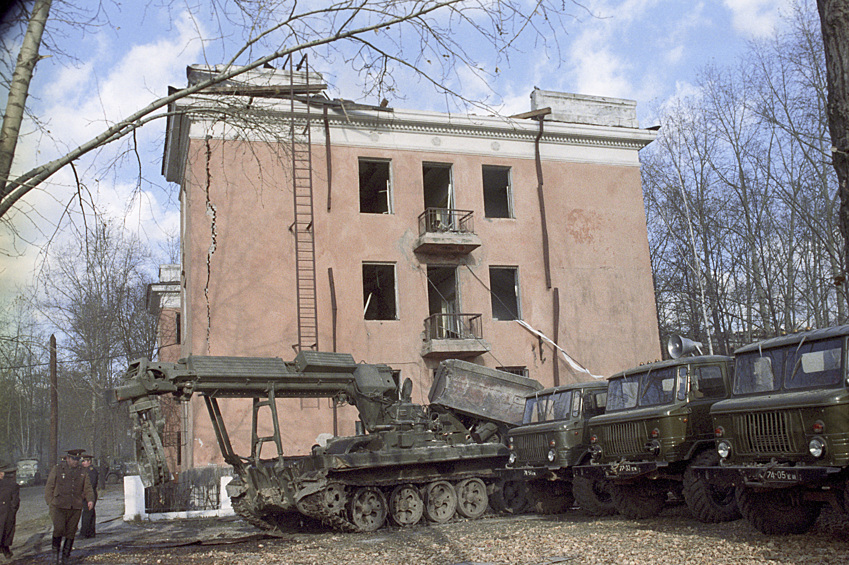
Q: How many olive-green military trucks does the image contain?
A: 3